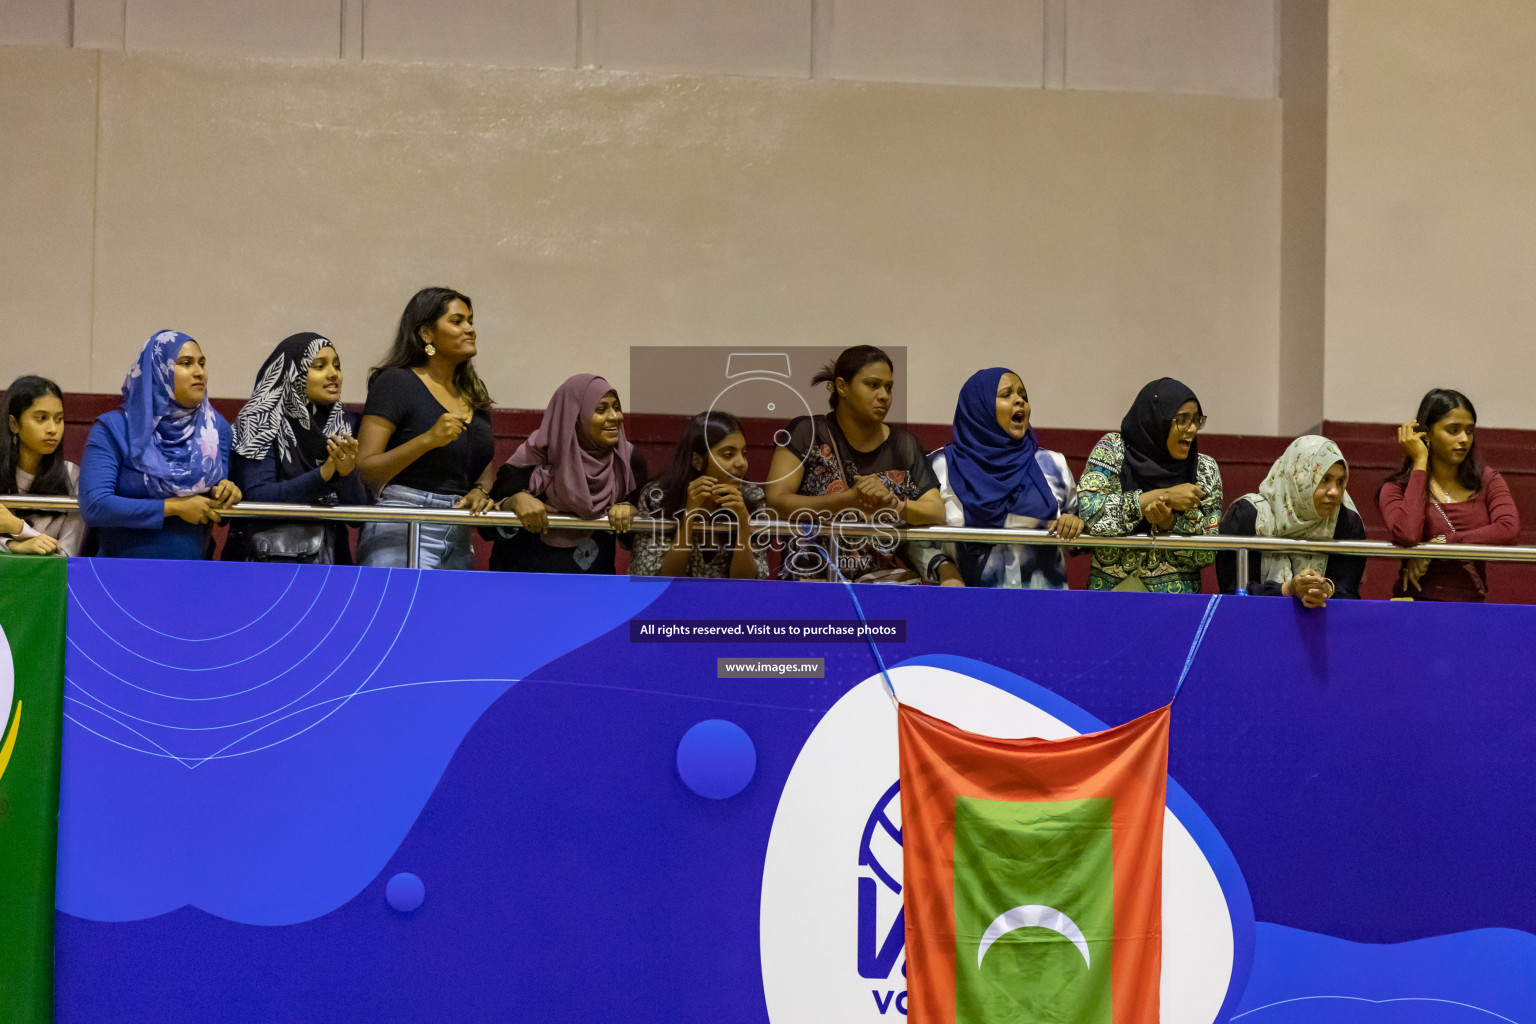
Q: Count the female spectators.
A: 11